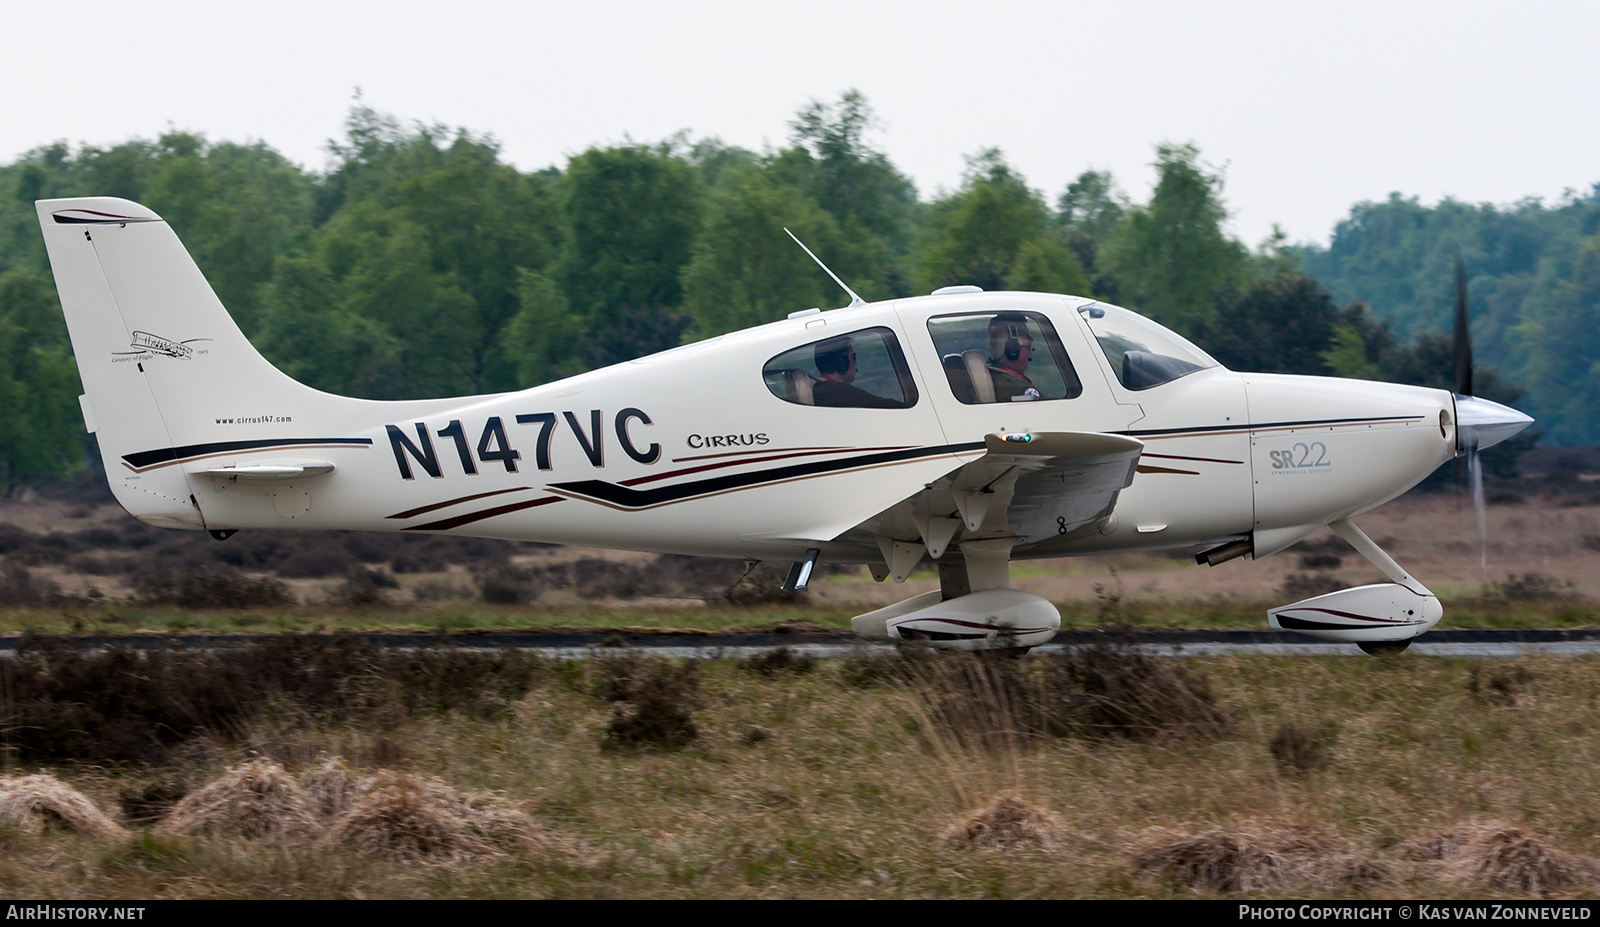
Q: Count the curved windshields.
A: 1